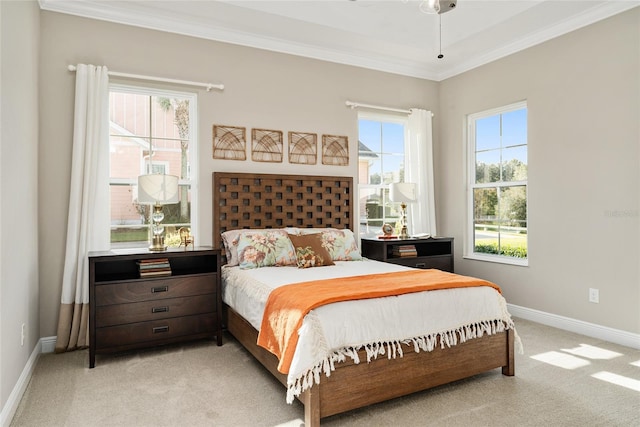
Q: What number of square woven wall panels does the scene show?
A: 4